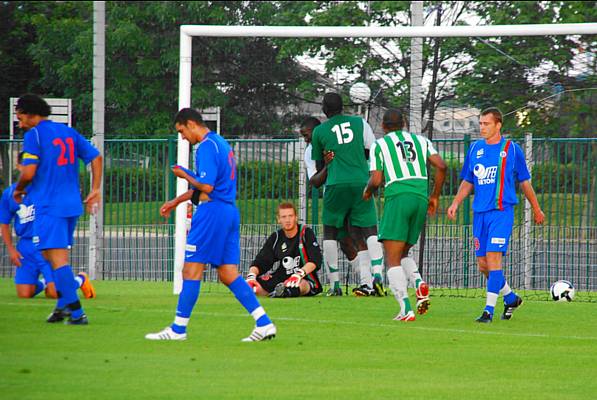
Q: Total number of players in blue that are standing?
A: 3